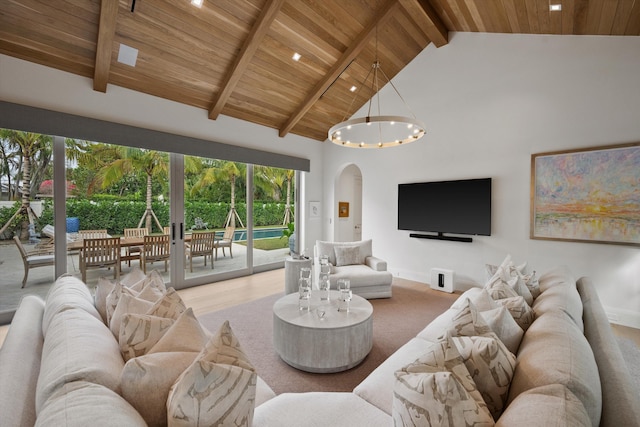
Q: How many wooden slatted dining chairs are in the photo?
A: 8